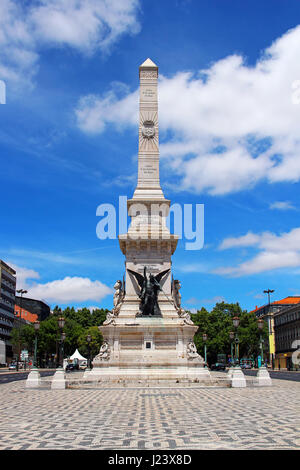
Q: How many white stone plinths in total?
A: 4